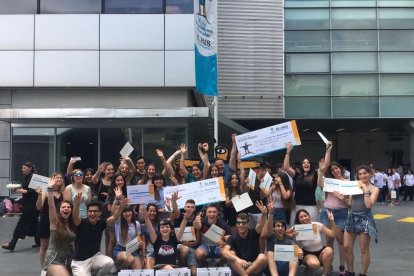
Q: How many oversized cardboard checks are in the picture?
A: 2